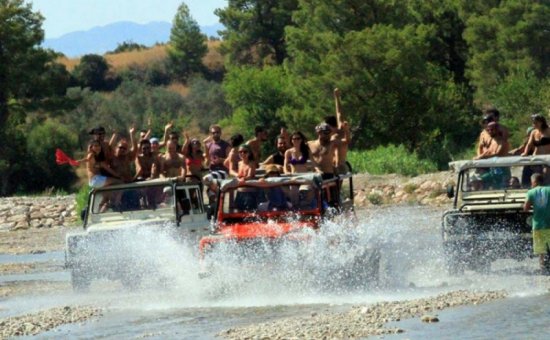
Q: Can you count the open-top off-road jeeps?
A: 3